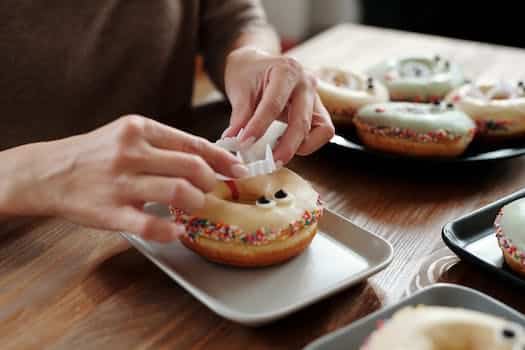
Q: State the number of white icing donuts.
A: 4